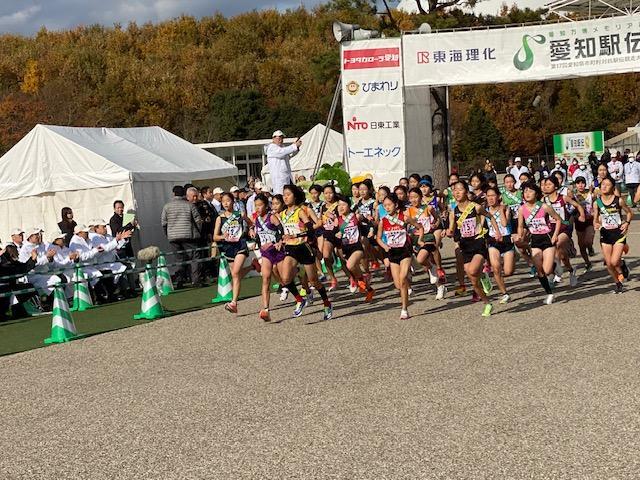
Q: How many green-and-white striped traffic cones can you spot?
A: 5